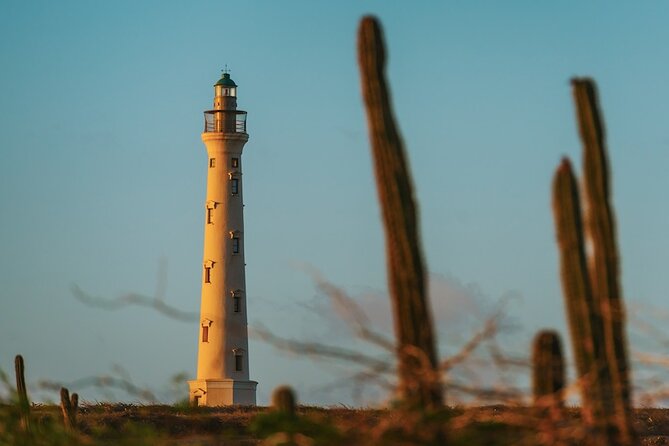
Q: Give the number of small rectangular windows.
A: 9